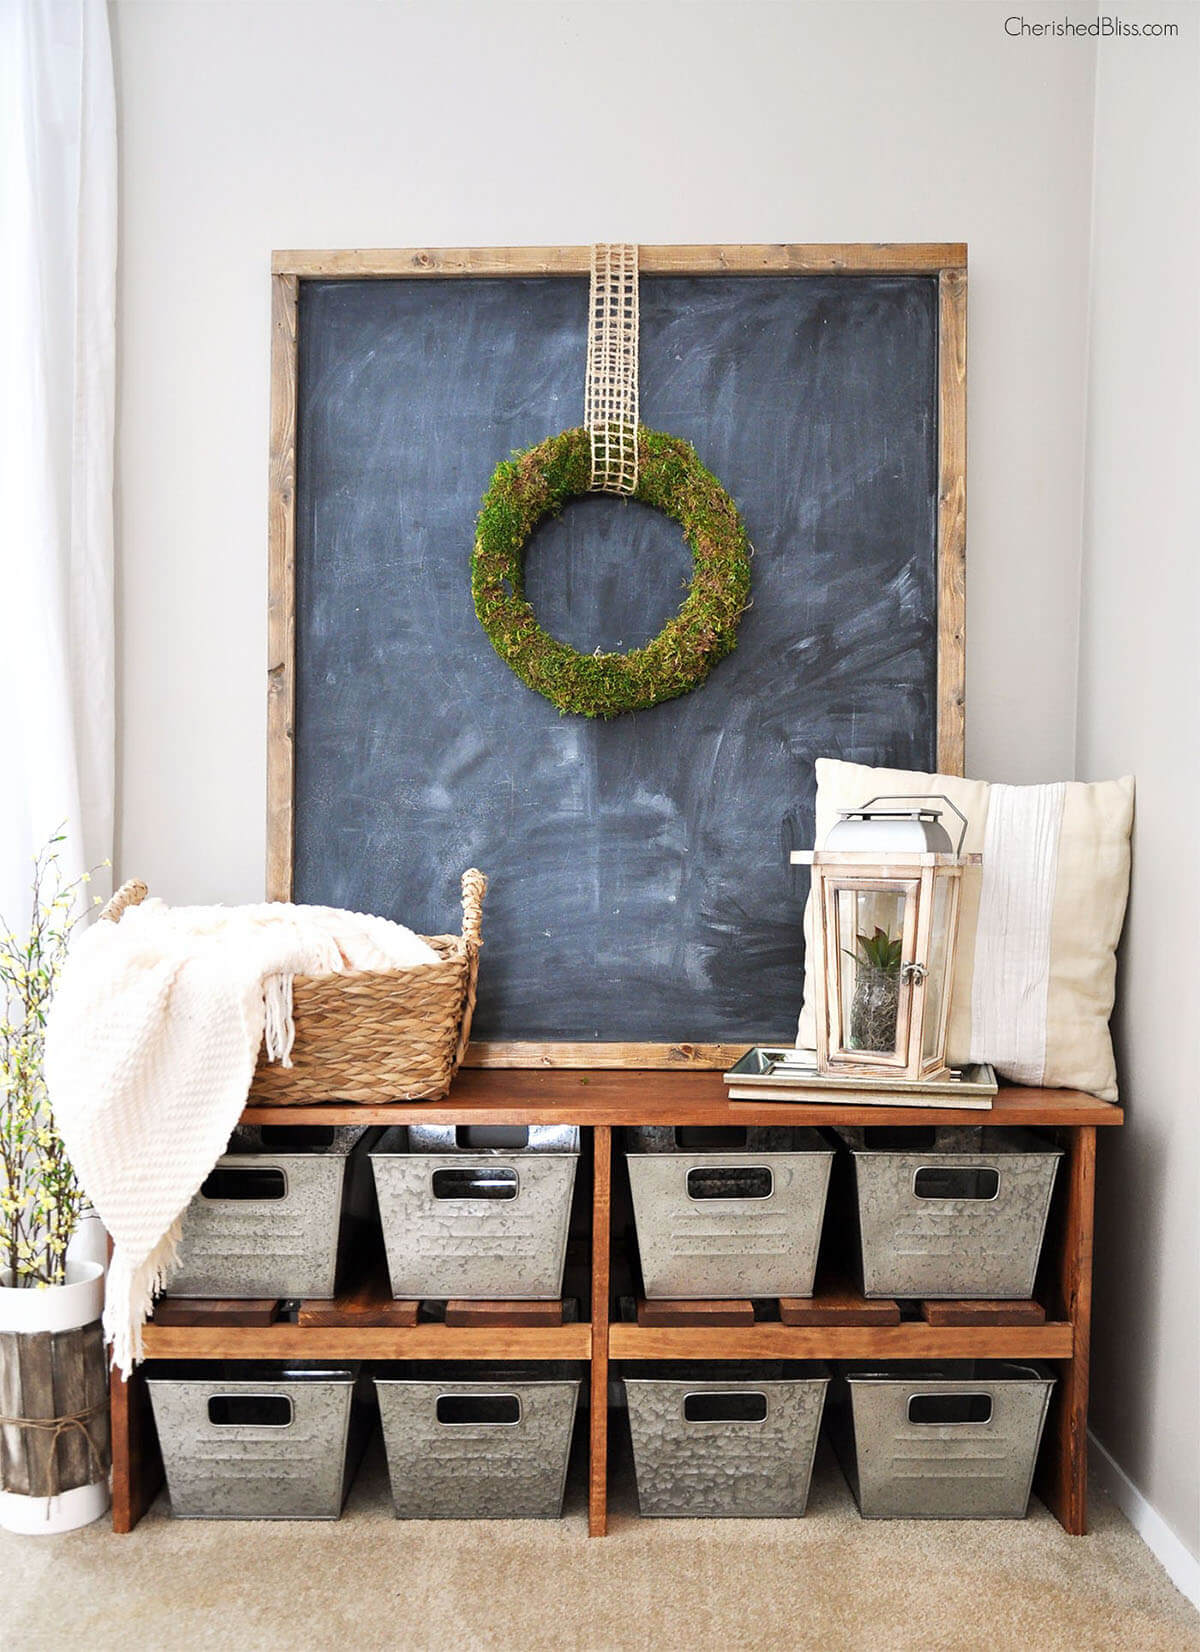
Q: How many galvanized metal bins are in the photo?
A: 8